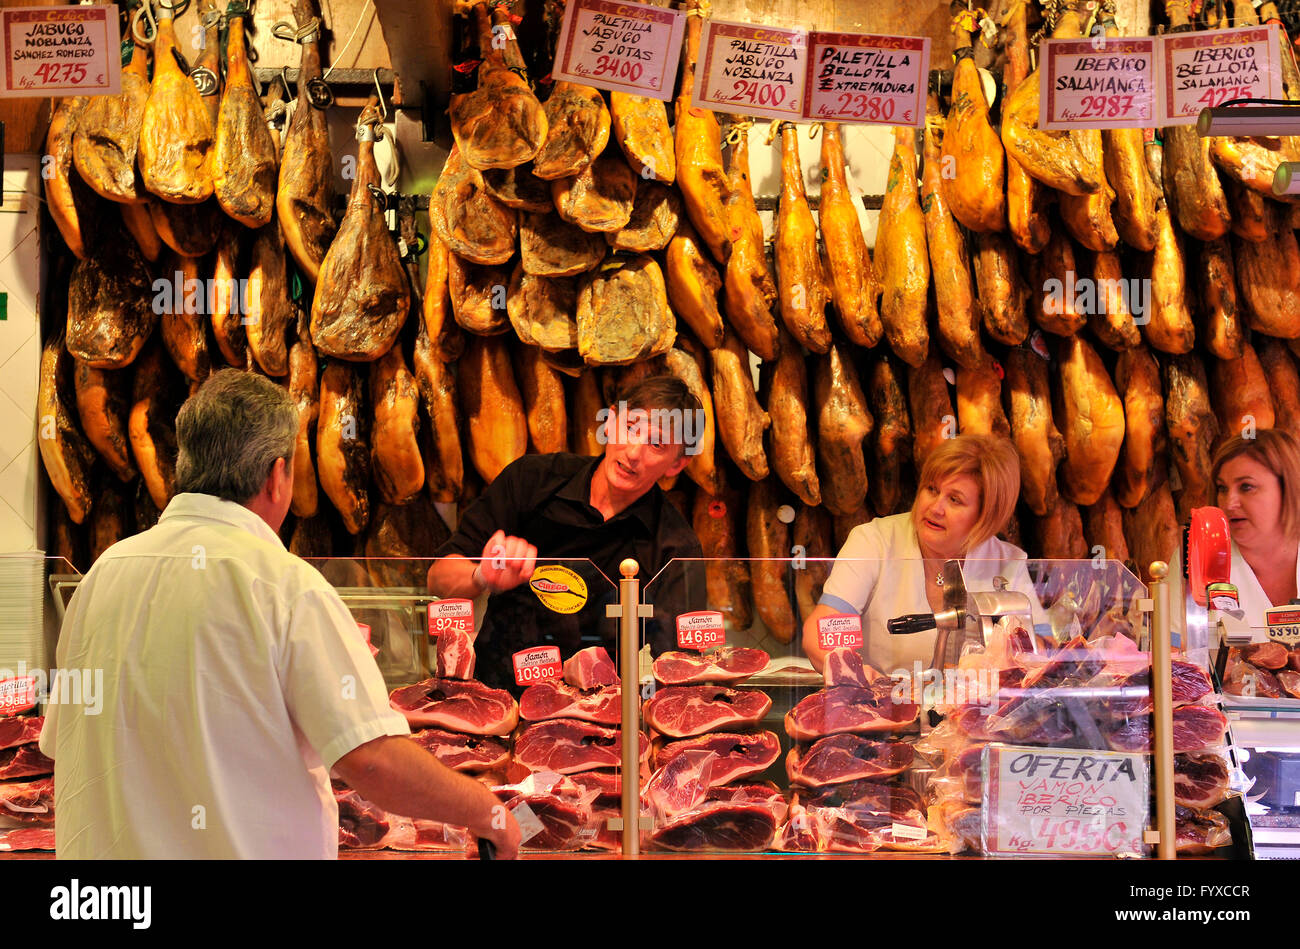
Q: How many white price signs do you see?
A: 7